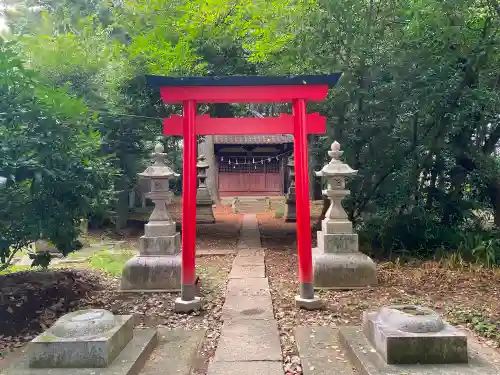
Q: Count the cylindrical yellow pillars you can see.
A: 0